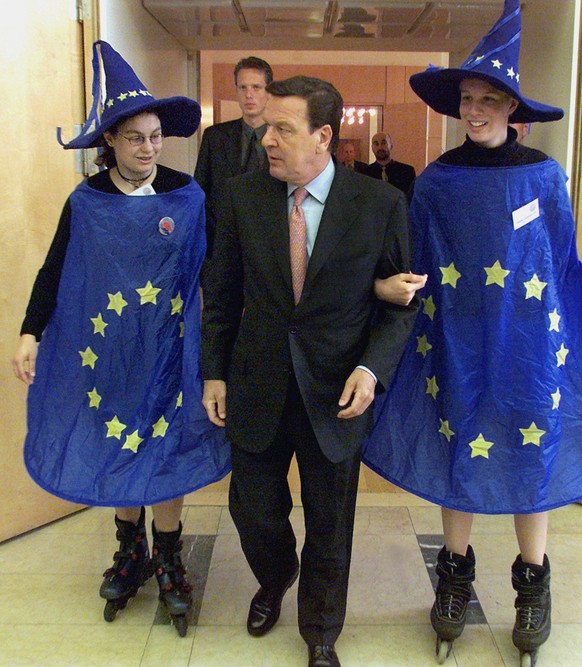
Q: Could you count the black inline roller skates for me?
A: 4